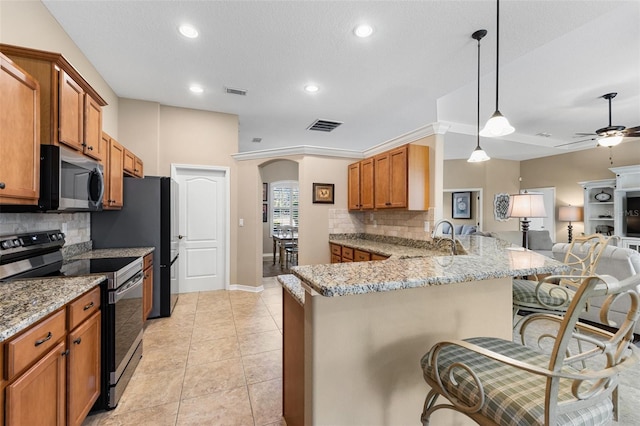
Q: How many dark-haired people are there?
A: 0